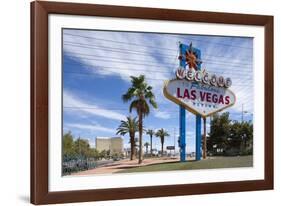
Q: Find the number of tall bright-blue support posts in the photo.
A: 2